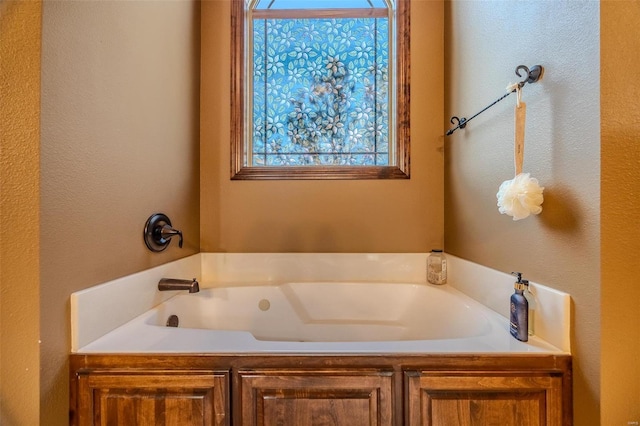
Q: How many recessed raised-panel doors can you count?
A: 3